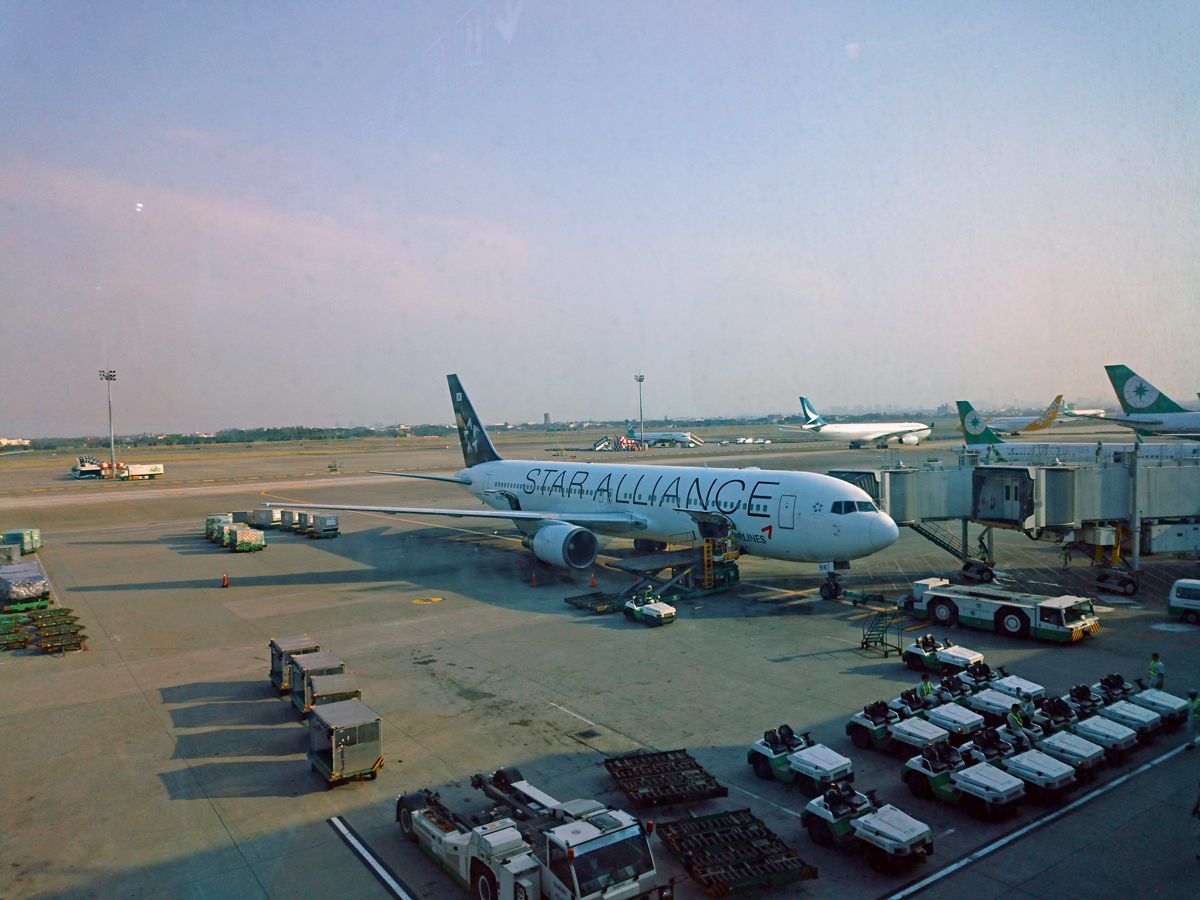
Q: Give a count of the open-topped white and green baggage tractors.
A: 14